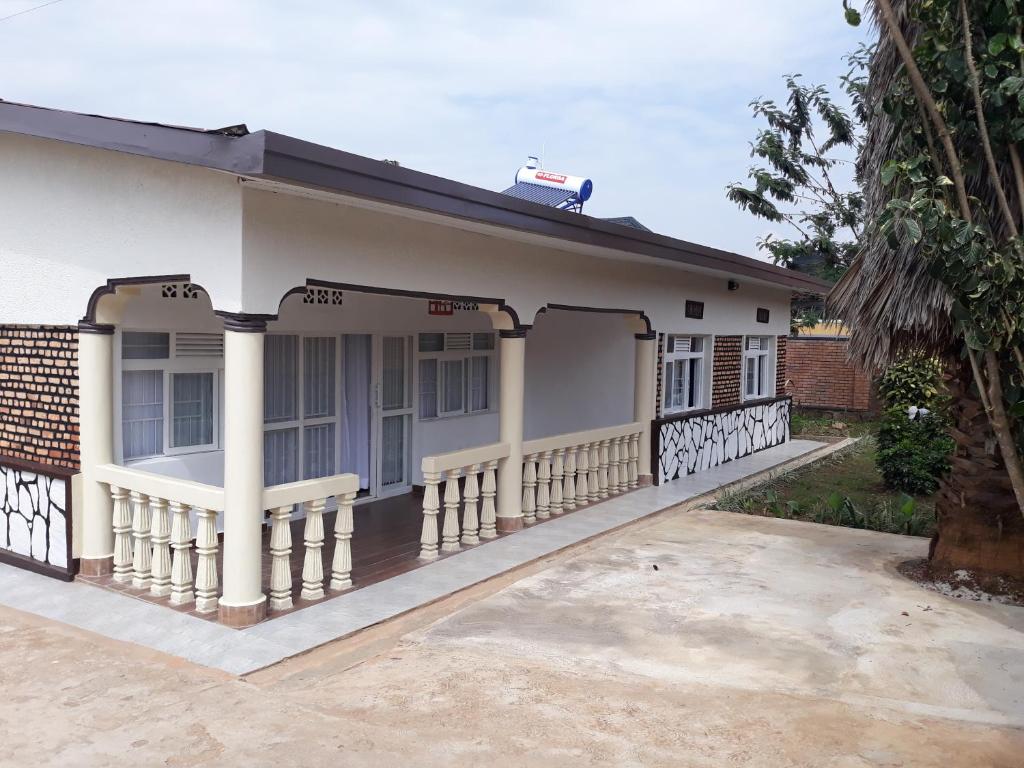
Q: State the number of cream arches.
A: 3